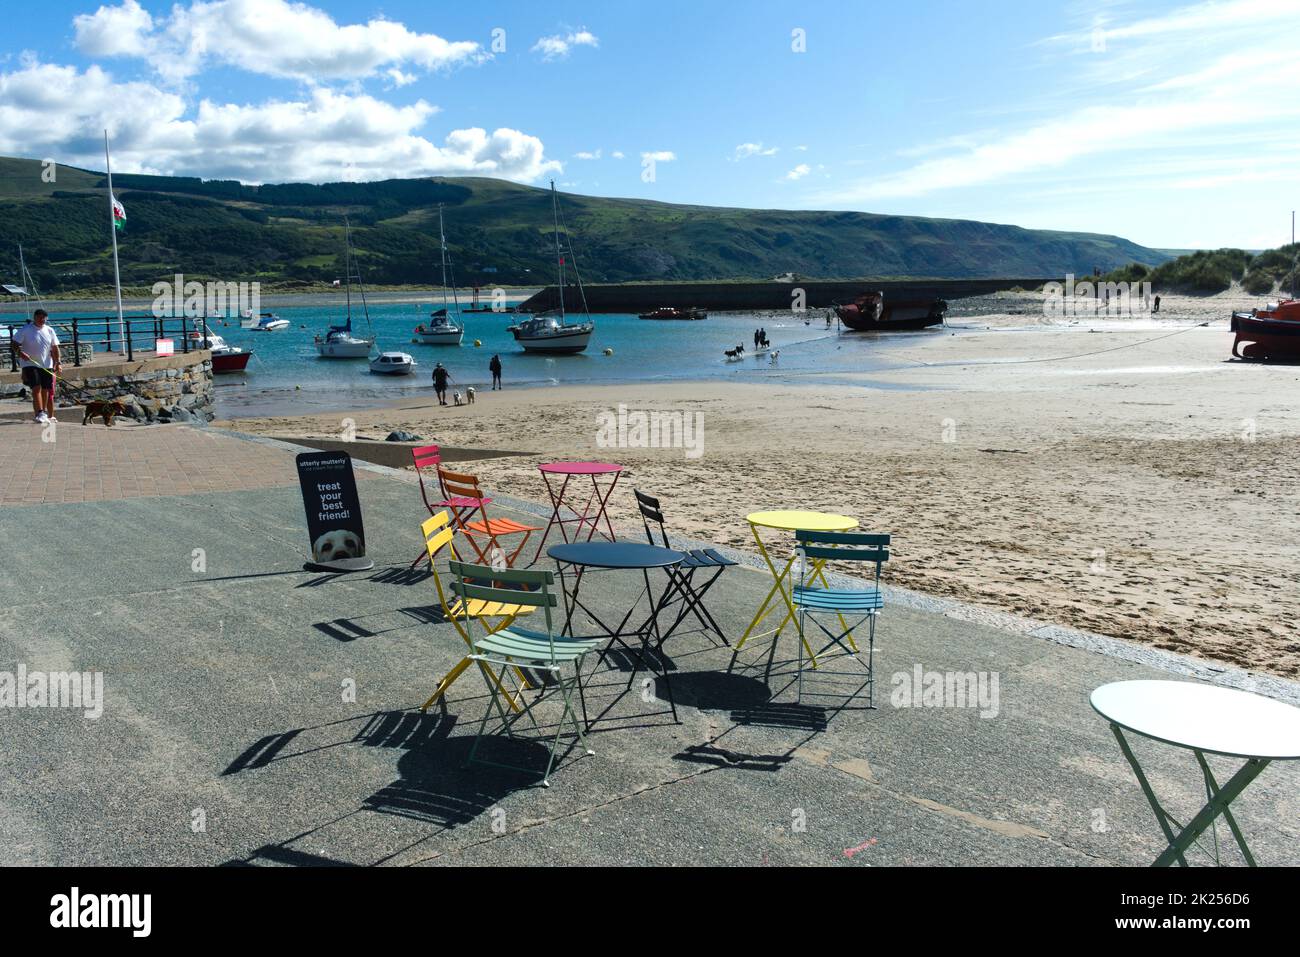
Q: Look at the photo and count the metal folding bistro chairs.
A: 6